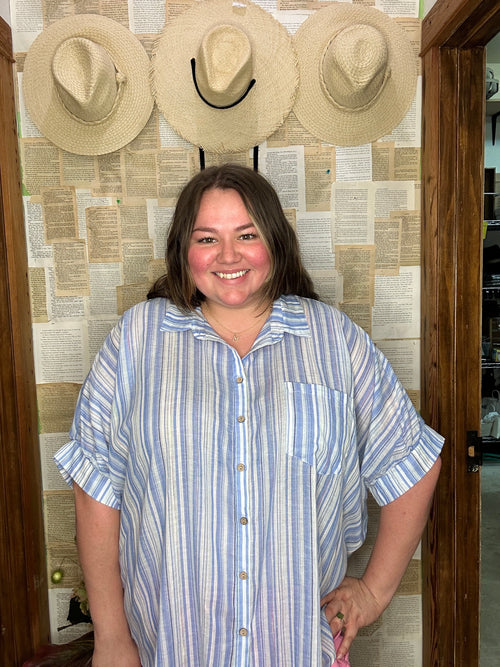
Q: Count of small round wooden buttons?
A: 6